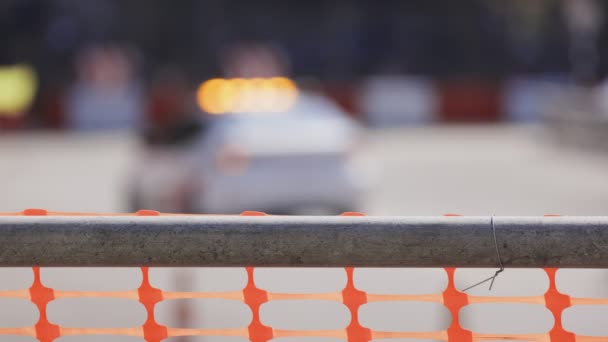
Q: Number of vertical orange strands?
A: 6